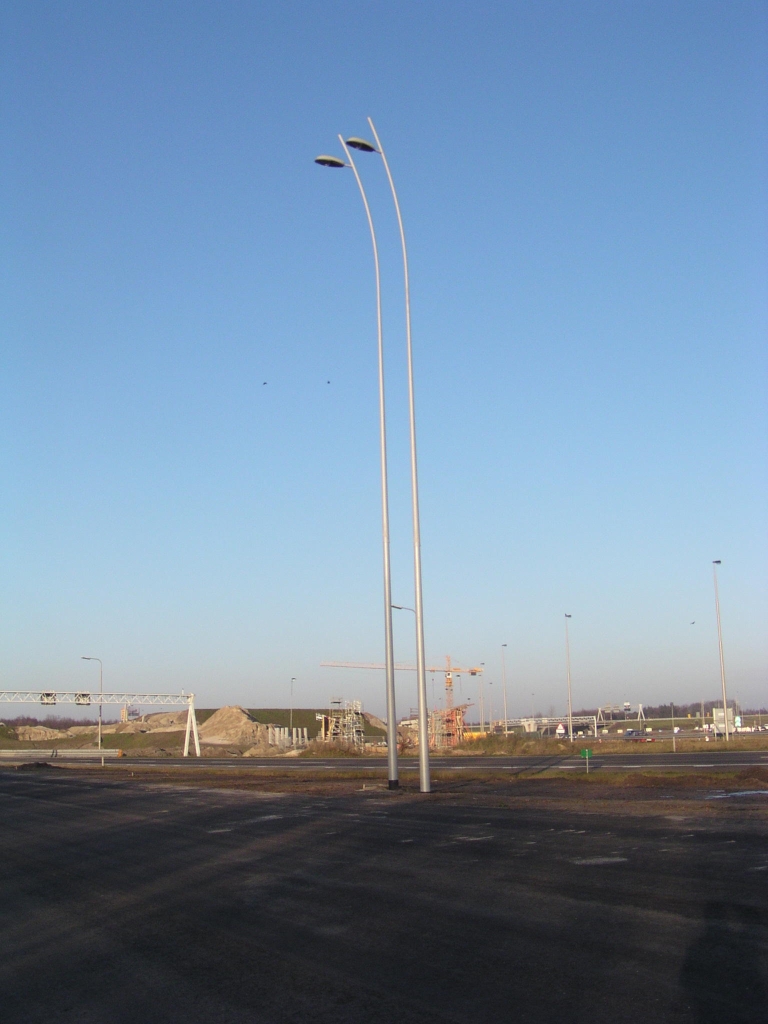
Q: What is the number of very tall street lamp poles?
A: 2